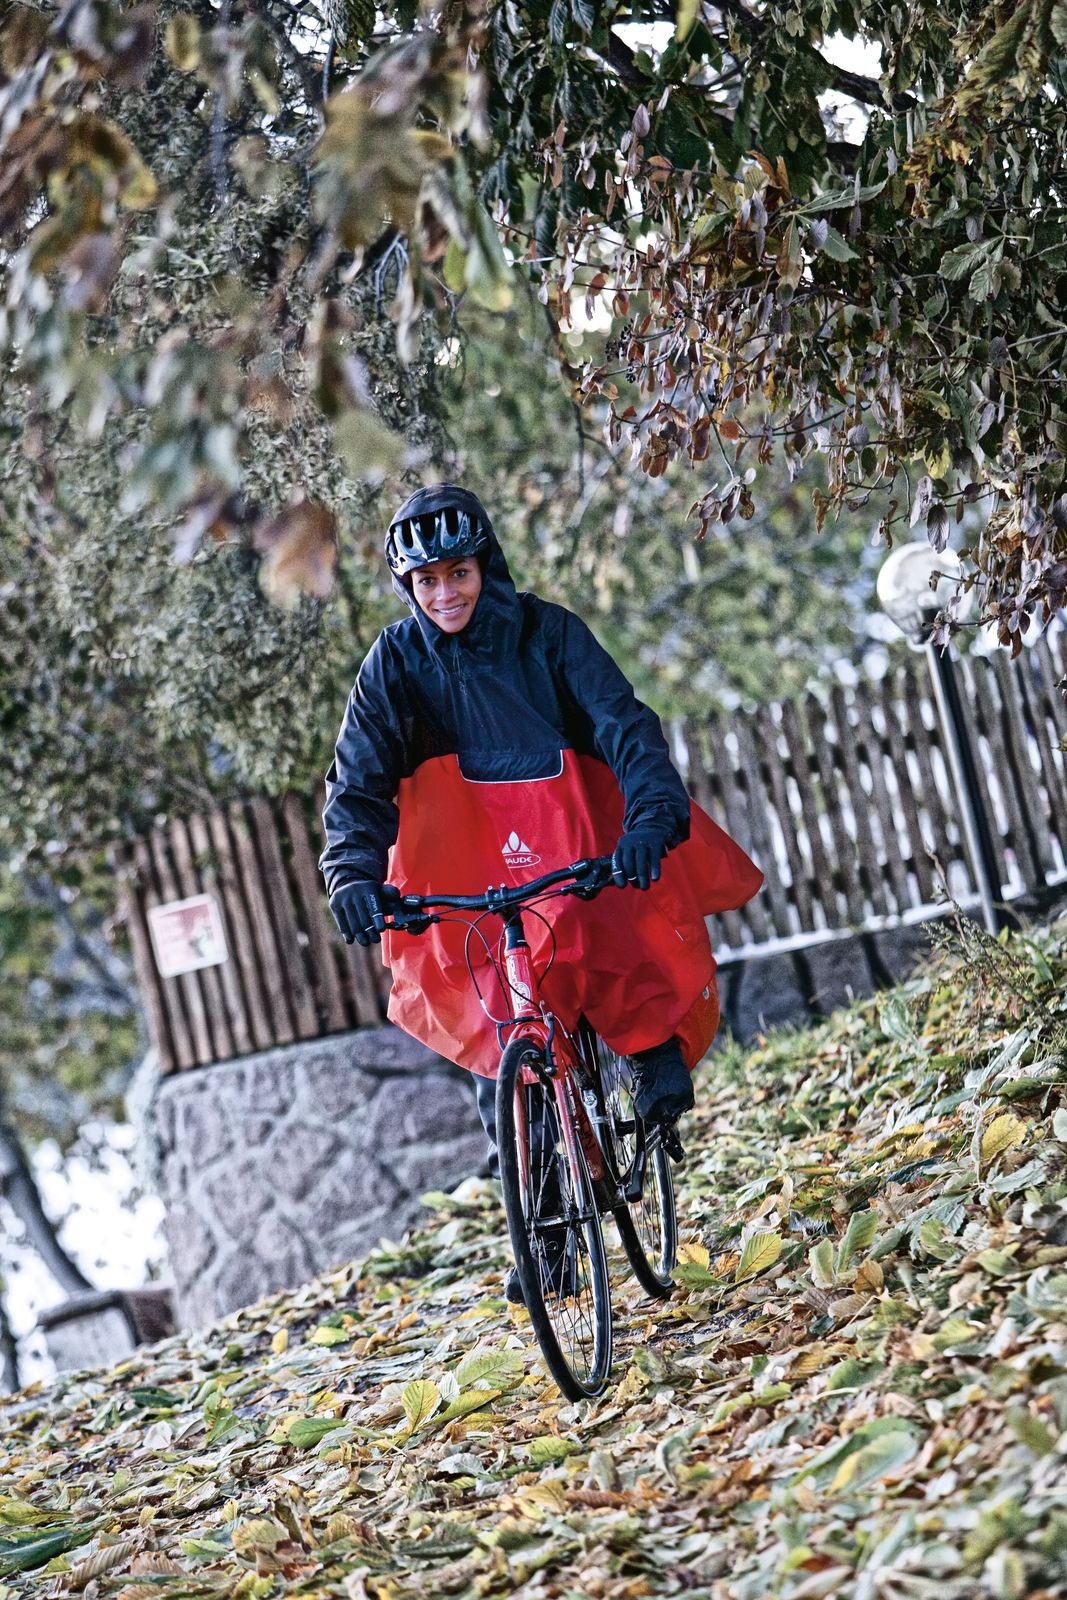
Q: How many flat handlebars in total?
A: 1